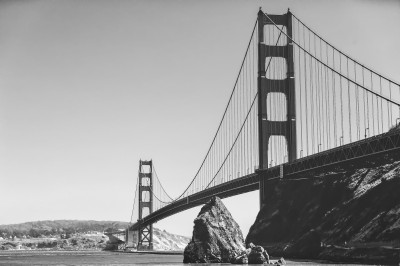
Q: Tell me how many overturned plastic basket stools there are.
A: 0